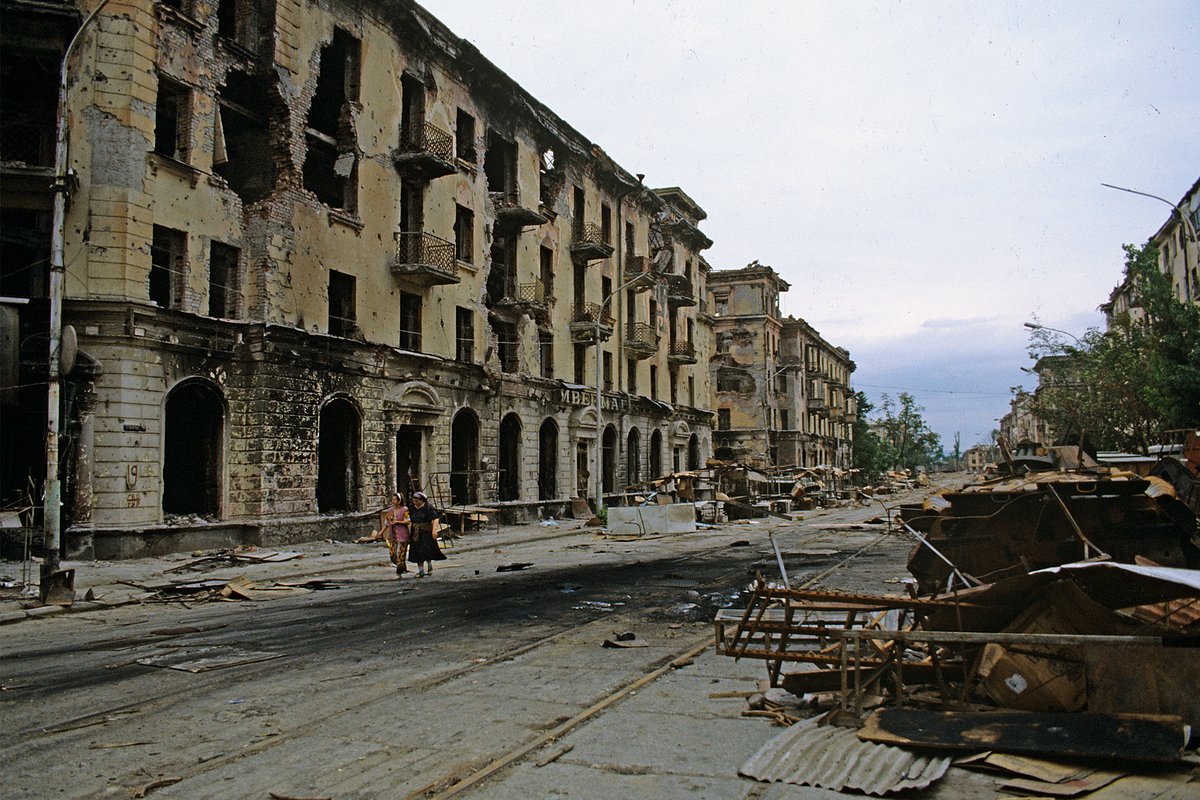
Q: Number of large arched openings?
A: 9